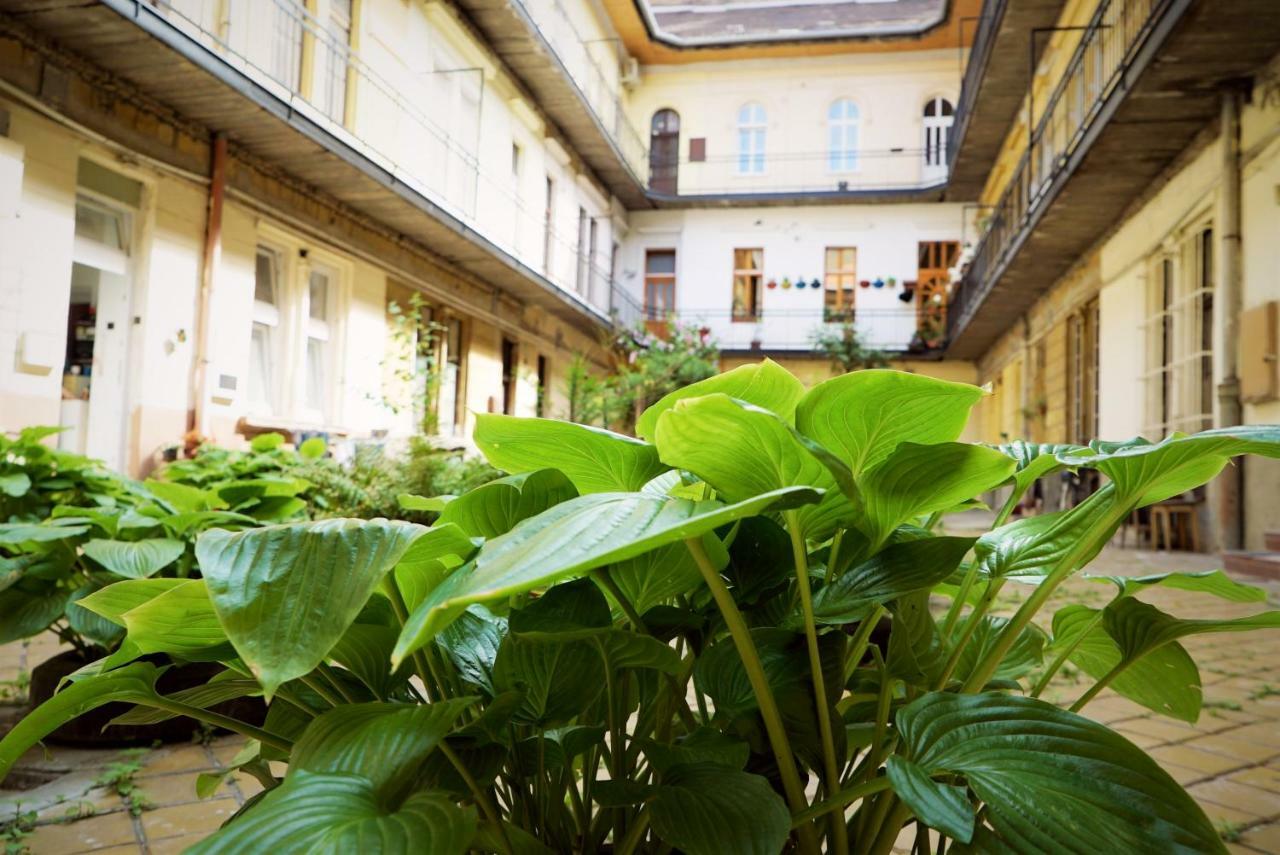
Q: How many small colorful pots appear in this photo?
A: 7